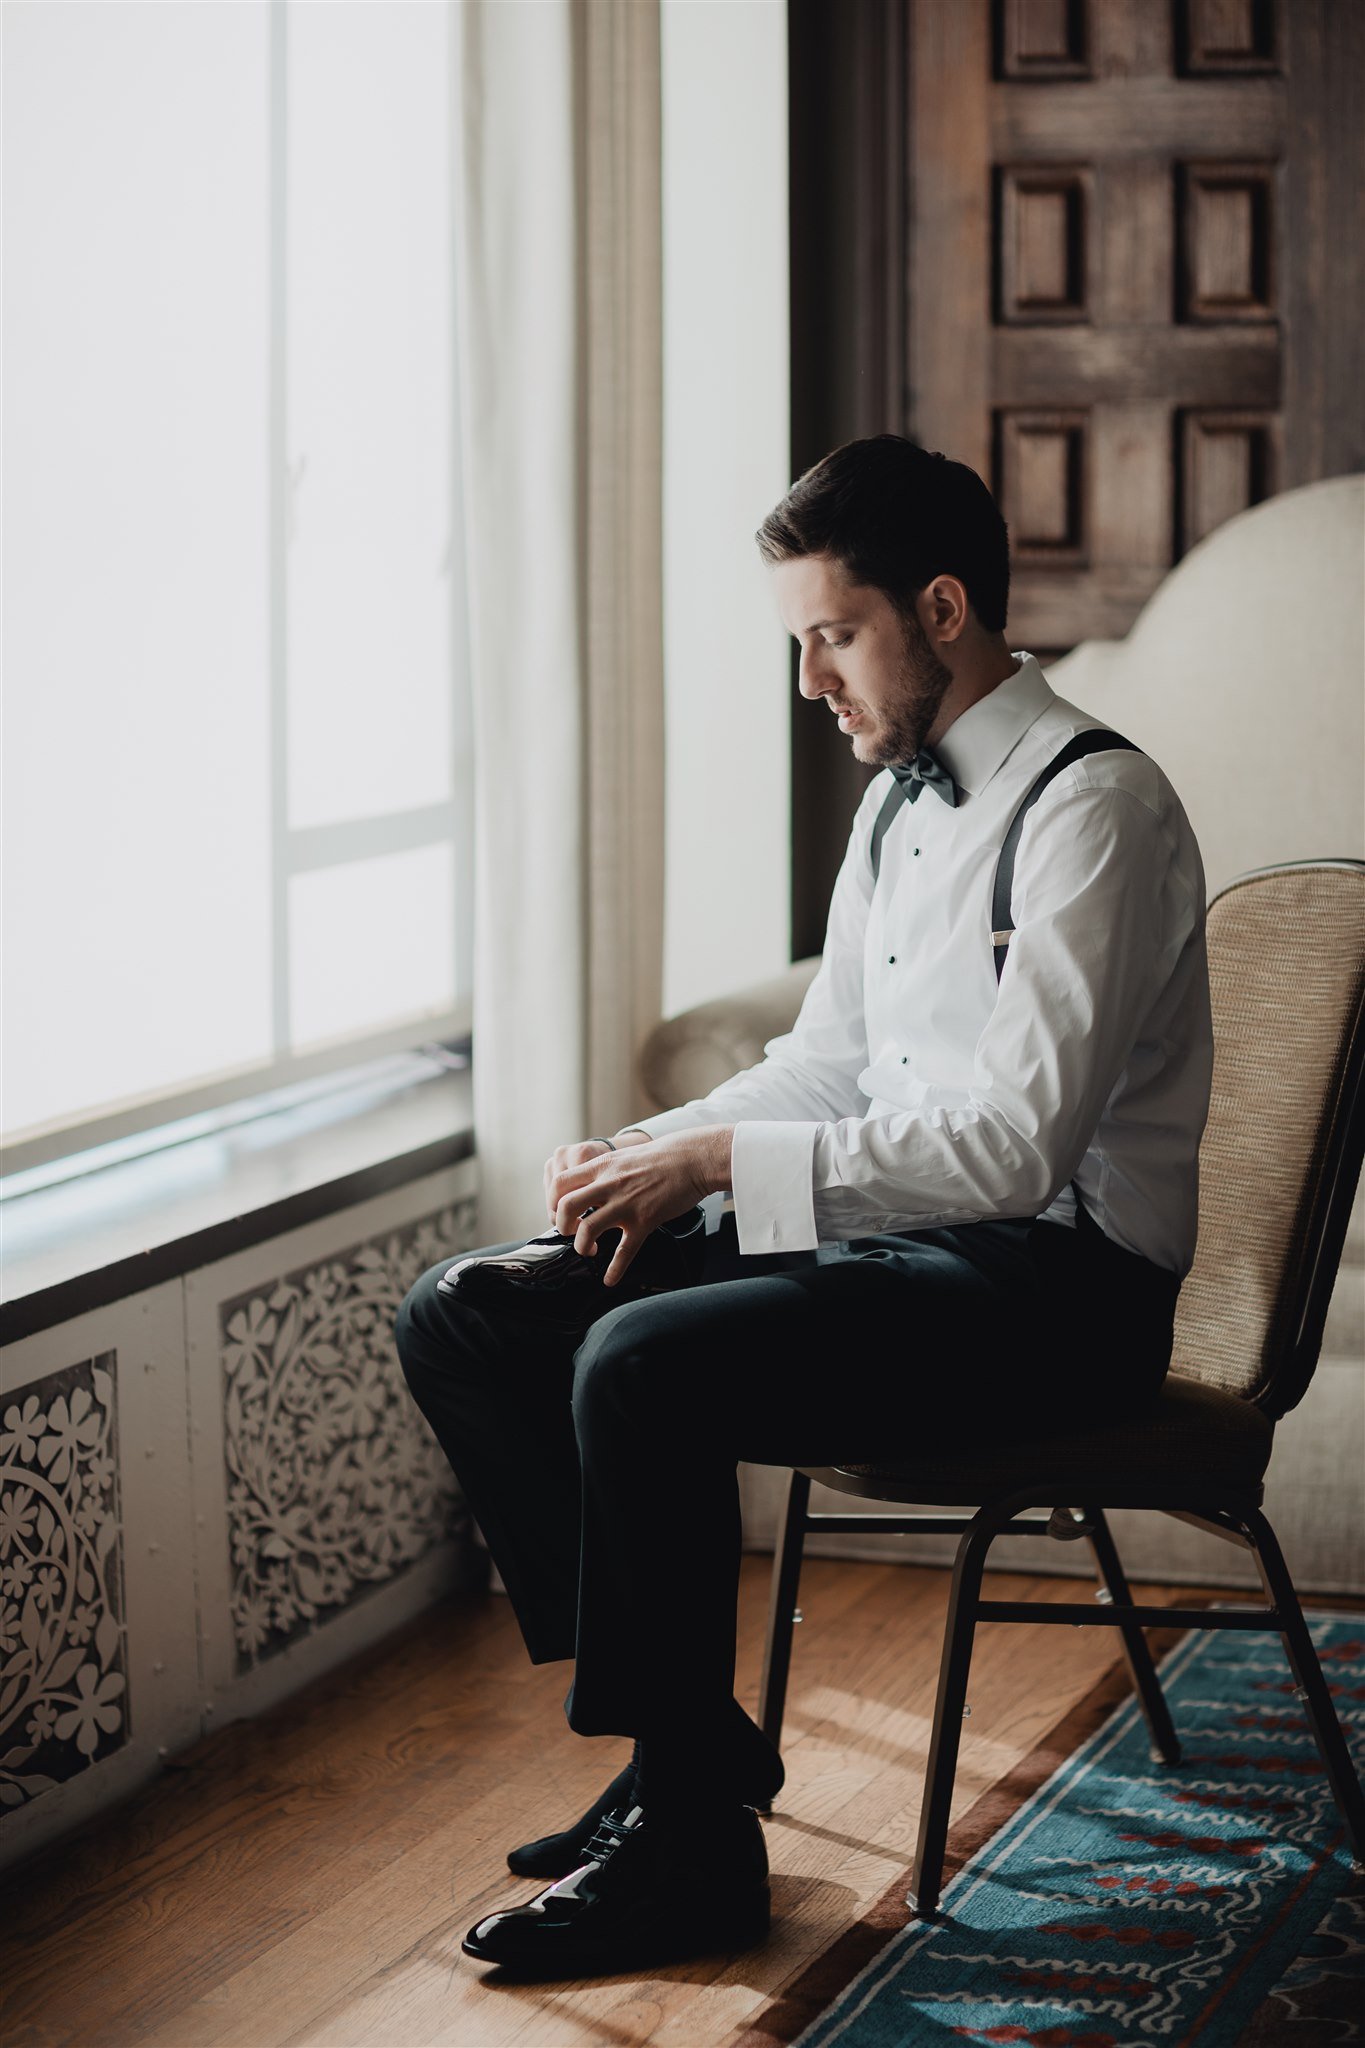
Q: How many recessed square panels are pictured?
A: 6